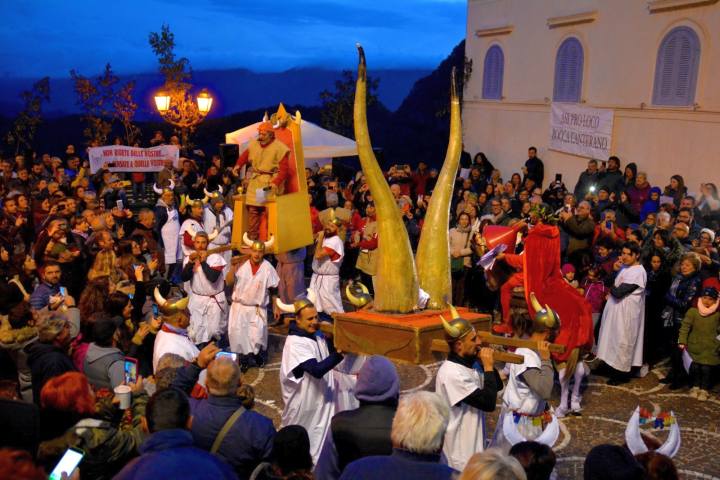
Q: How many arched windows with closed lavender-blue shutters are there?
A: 3